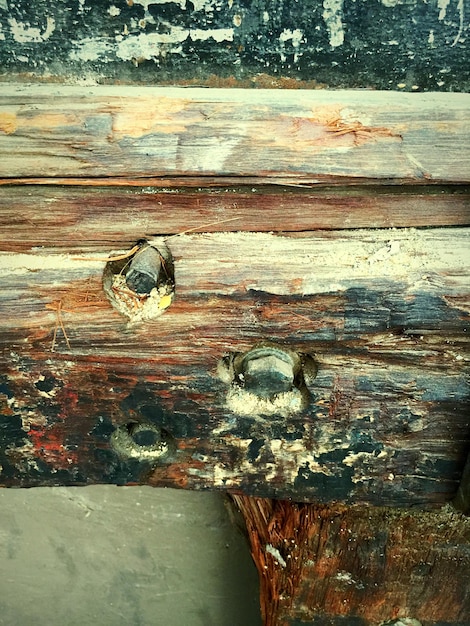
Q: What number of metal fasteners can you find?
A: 3